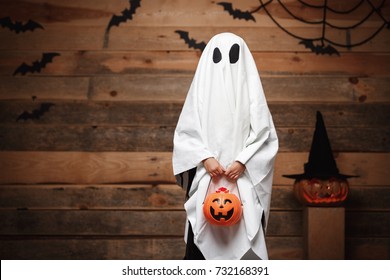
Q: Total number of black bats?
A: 7